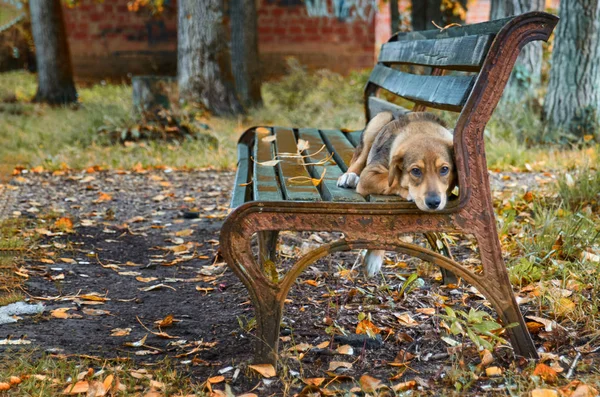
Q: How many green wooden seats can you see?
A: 1